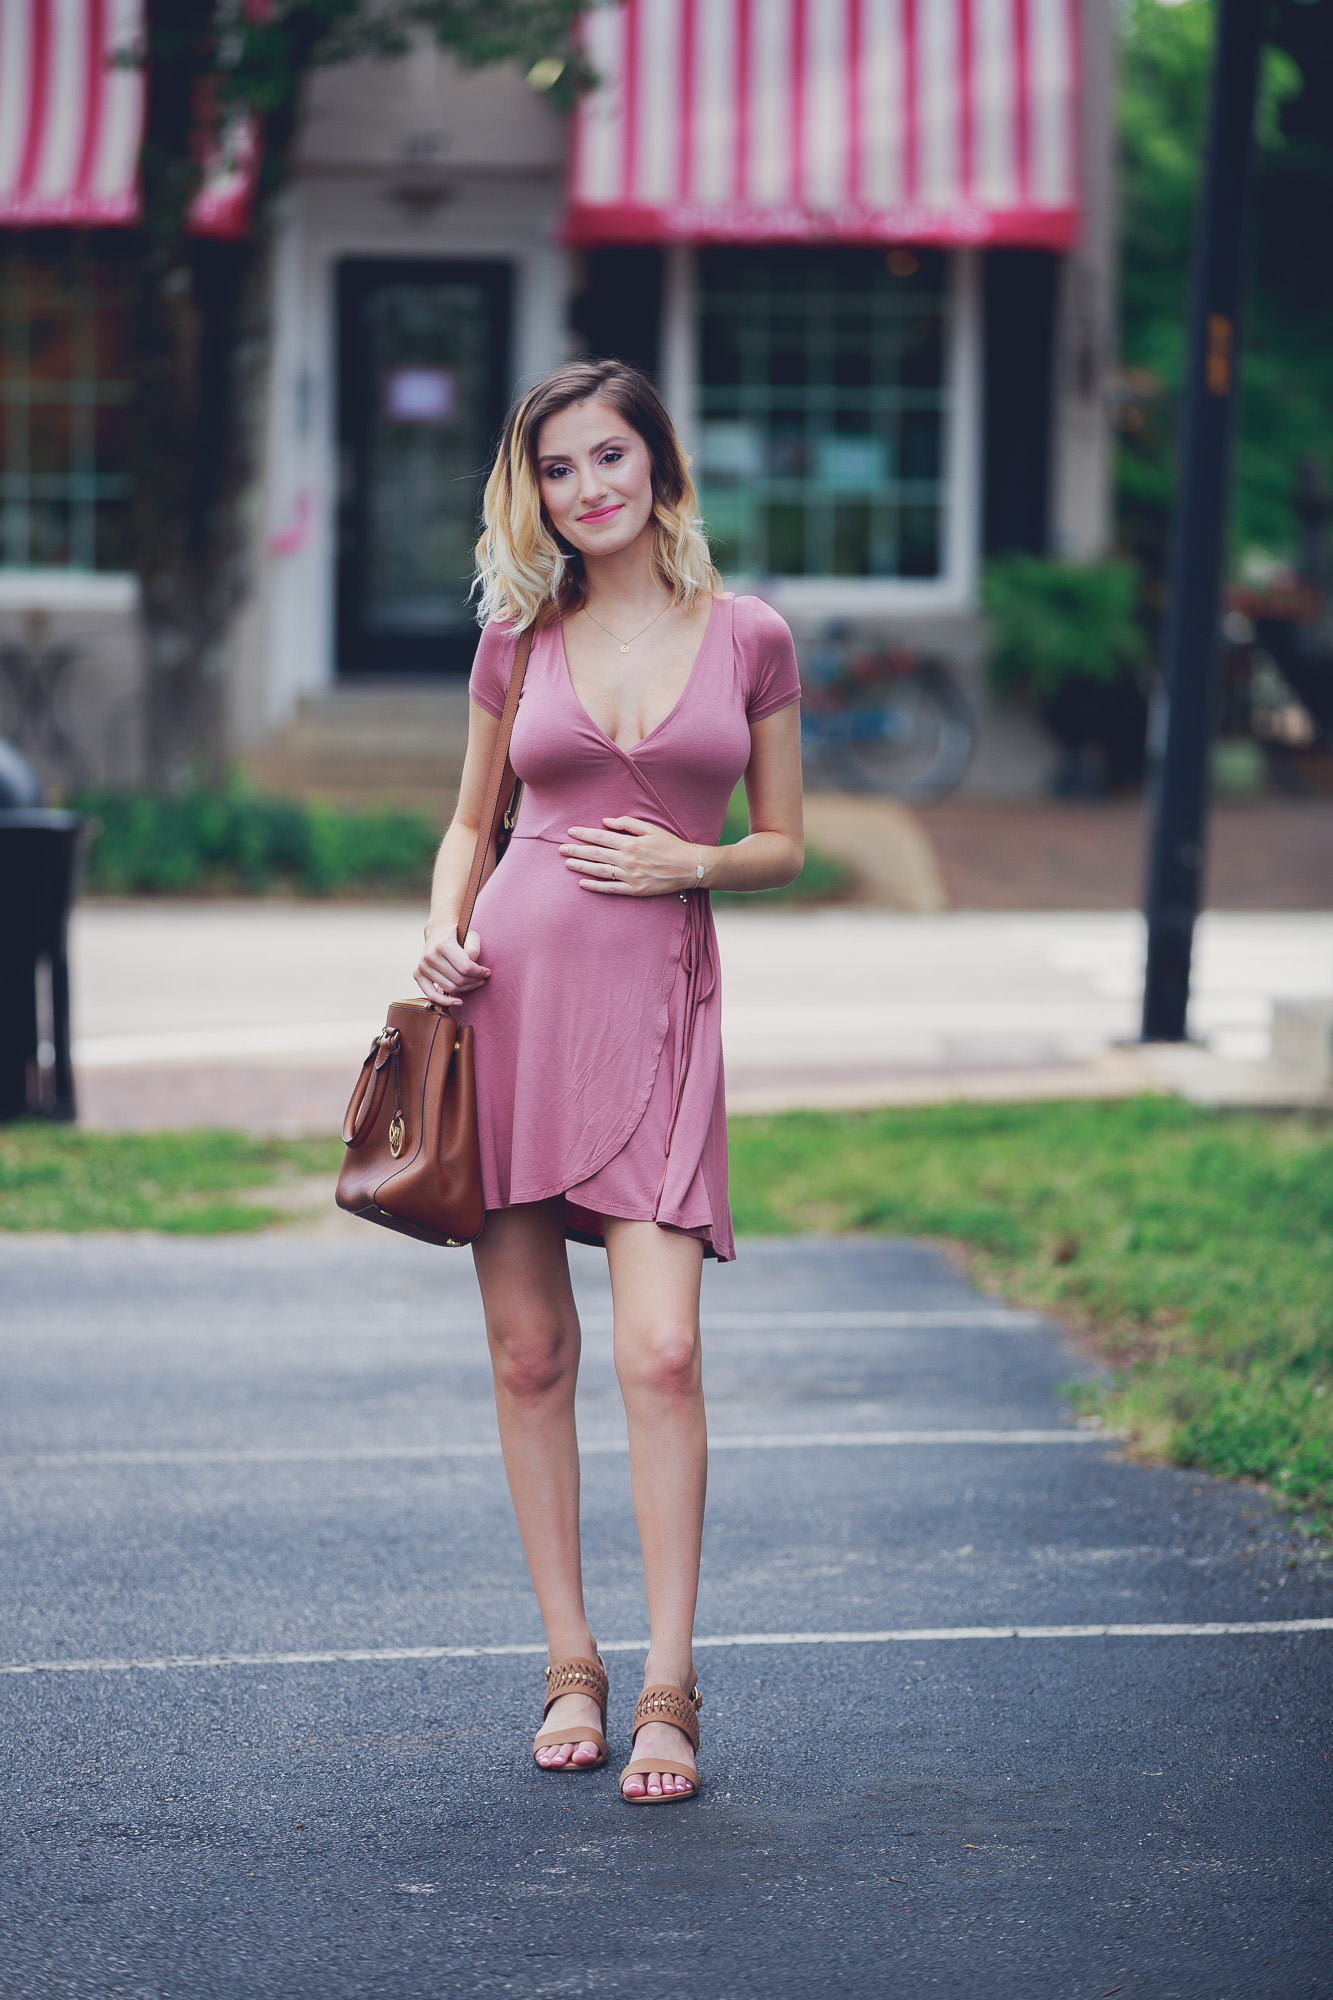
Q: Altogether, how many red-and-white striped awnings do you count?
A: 2